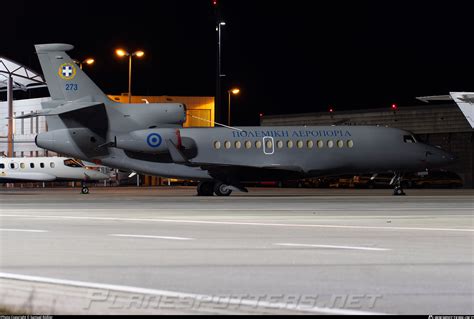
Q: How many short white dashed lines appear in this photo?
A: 3